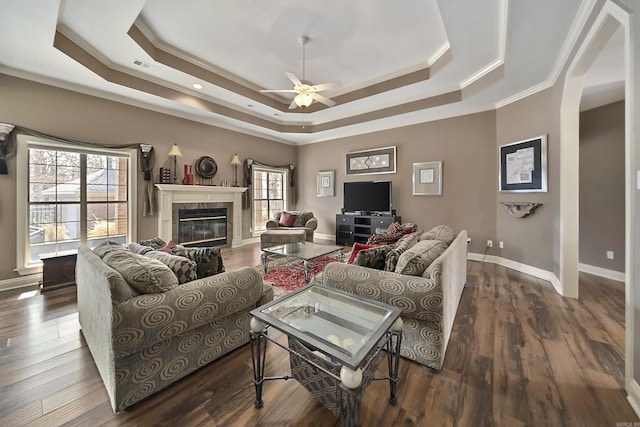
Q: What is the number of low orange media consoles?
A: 0